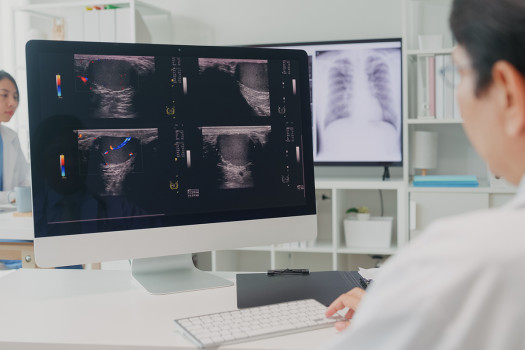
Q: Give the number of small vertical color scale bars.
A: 2